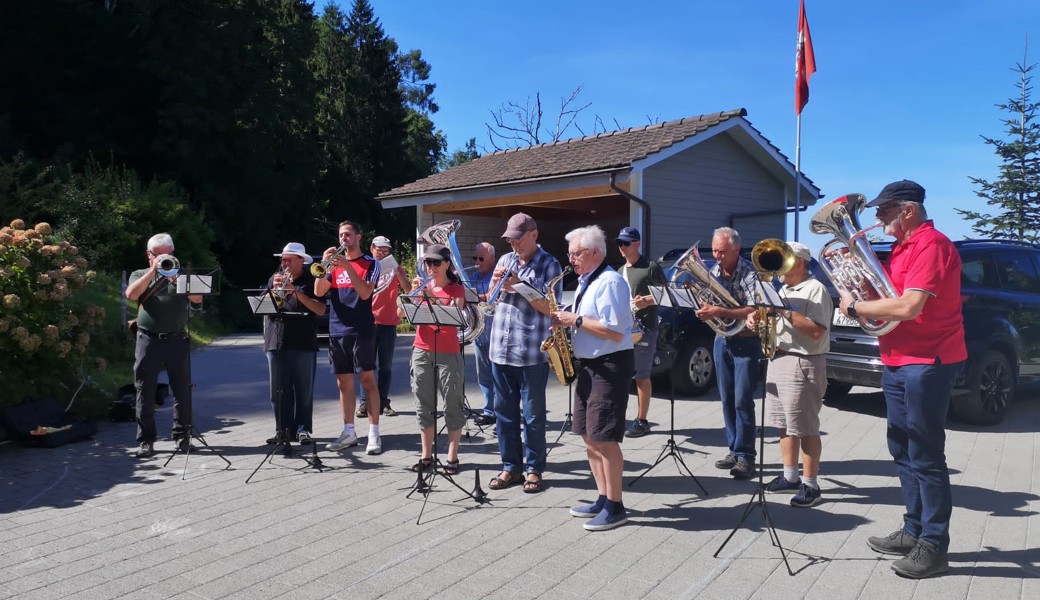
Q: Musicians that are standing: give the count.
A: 12